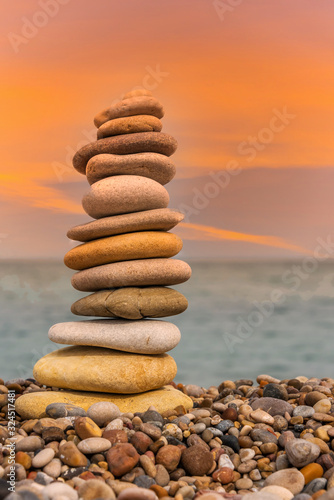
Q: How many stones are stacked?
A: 13